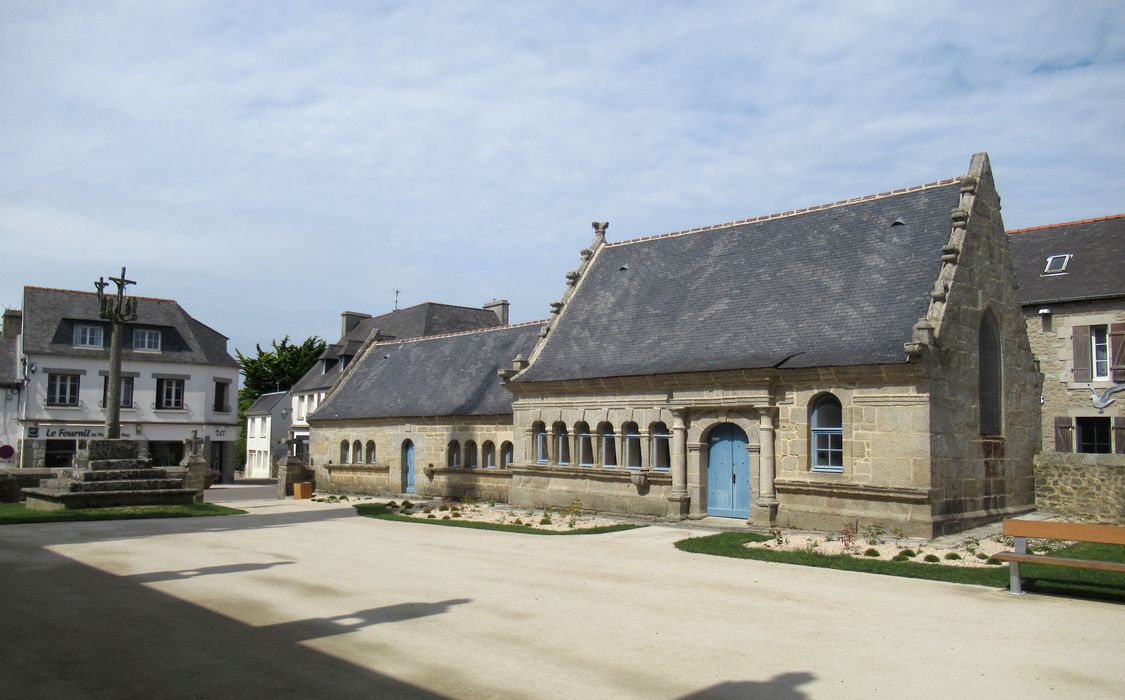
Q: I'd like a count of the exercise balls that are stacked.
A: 0